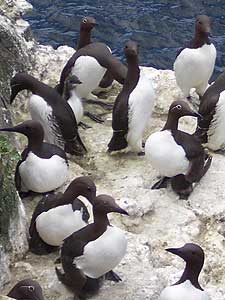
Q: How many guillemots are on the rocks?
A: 13